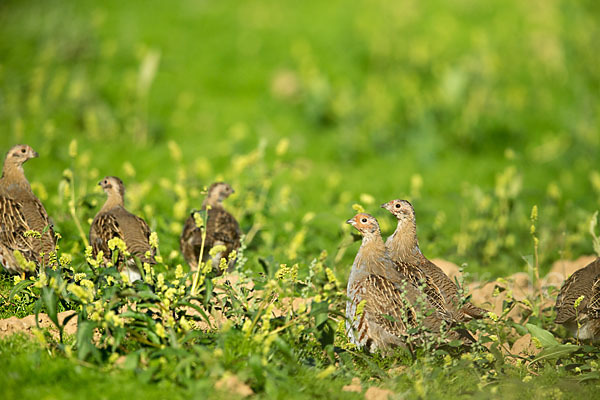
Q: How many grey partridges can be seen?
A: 6